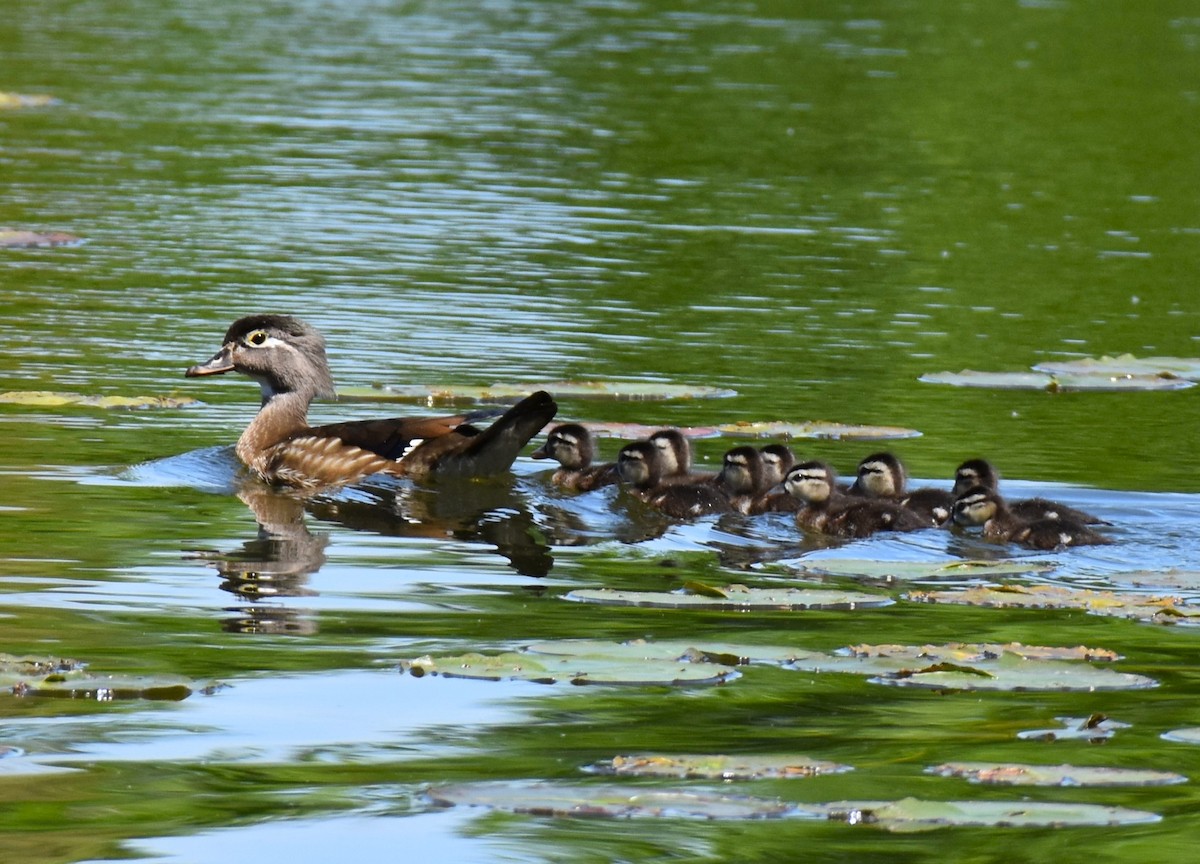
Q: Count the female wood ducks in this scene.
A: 1